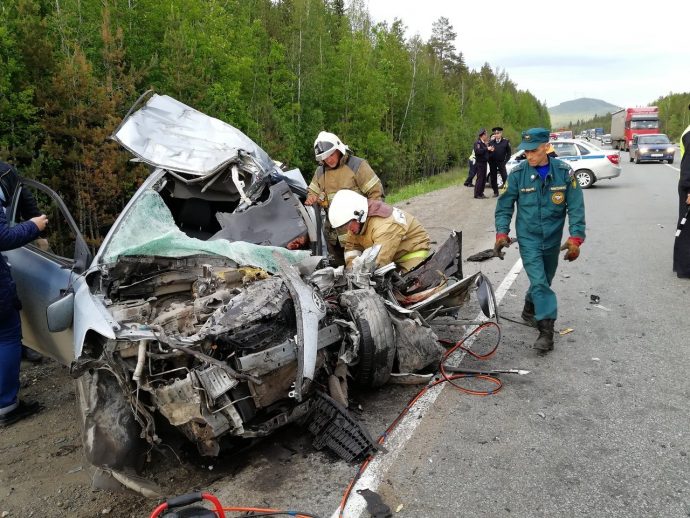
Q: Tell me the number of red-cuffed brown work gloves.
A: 2